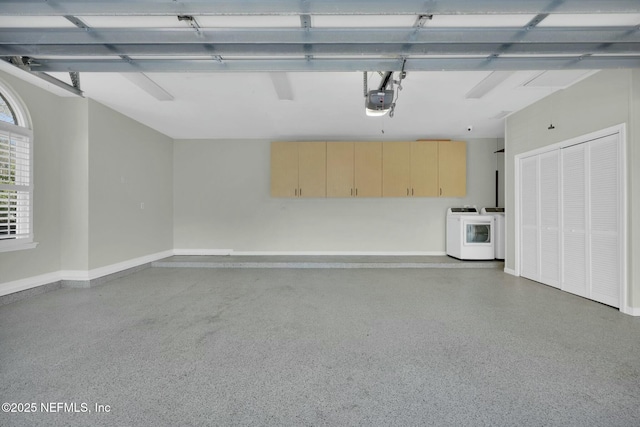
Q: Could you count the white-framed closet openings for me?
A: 1